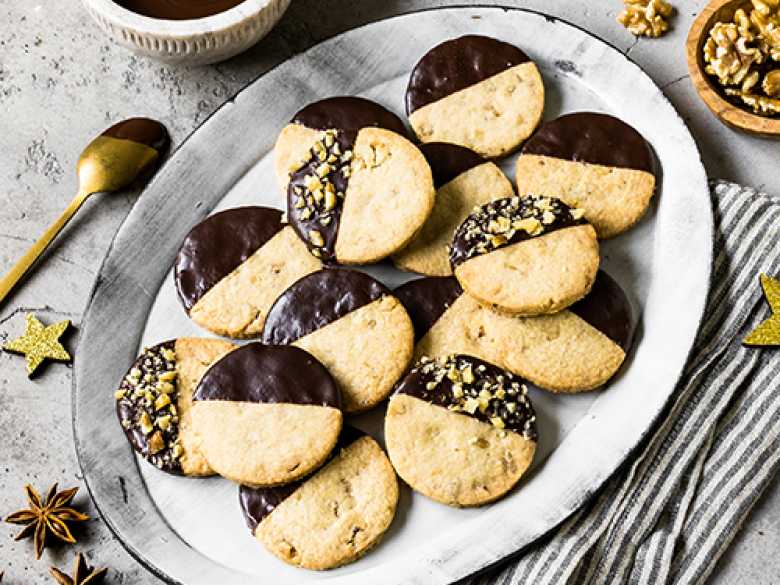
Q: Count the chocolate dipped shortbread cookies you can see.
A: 14